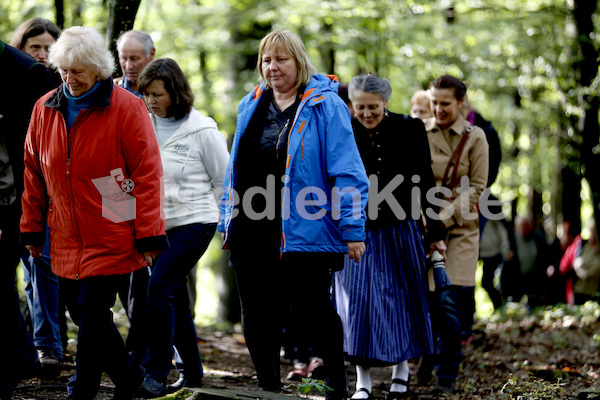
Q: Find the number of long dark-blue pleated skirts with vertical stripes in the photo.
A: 1